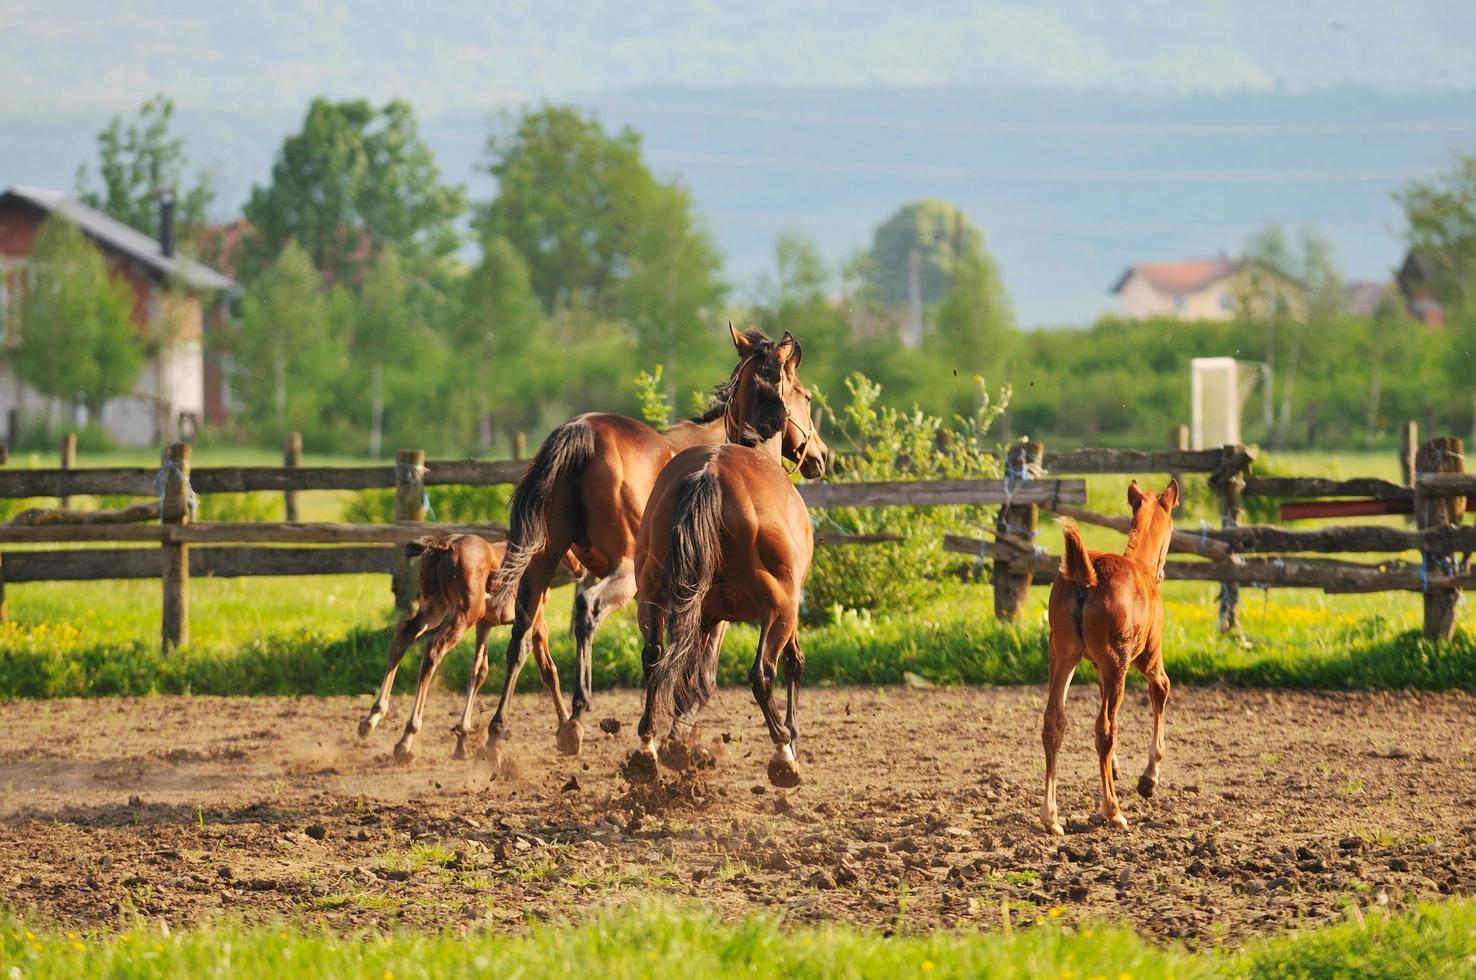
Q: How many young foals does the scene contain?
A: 2